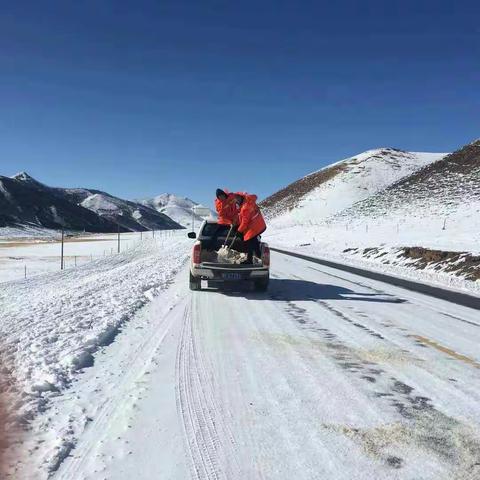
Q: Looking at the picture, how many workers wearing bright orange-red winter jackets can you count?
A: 2